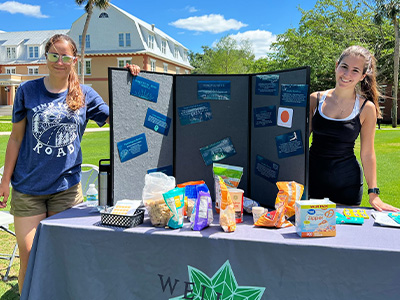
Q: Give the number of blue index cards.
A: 12